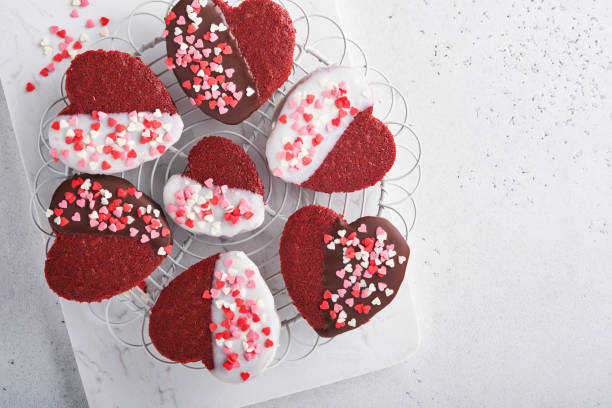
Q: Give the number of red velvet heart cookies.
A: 7